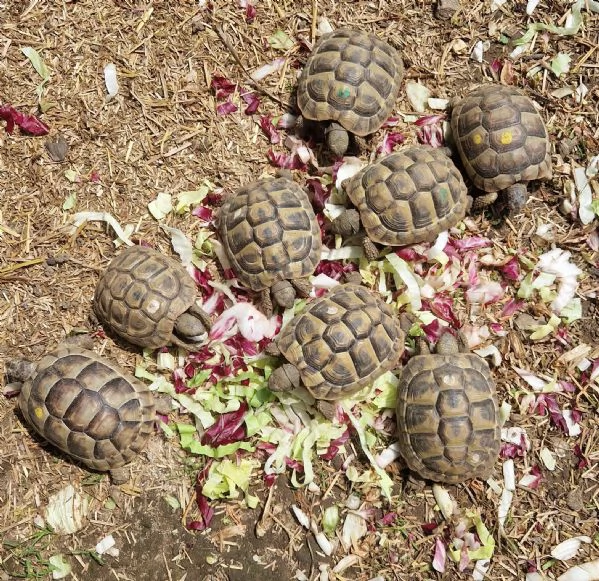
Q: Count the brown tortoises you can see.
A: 8